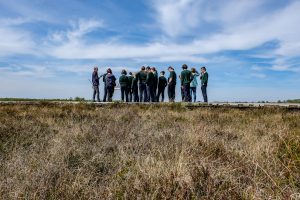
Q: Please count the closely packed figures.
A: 13